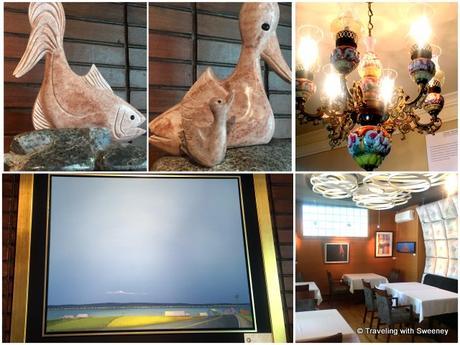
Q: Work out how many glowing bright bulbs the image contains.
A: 4